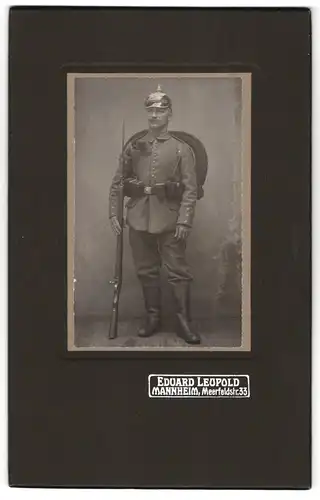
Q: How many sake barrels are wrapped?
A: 0